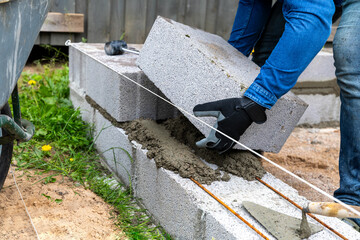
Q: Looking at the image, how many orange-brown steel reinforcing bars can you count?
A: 2